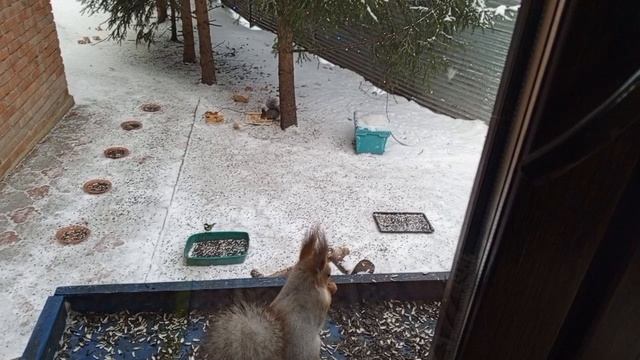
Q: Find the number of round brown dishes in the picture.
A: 5